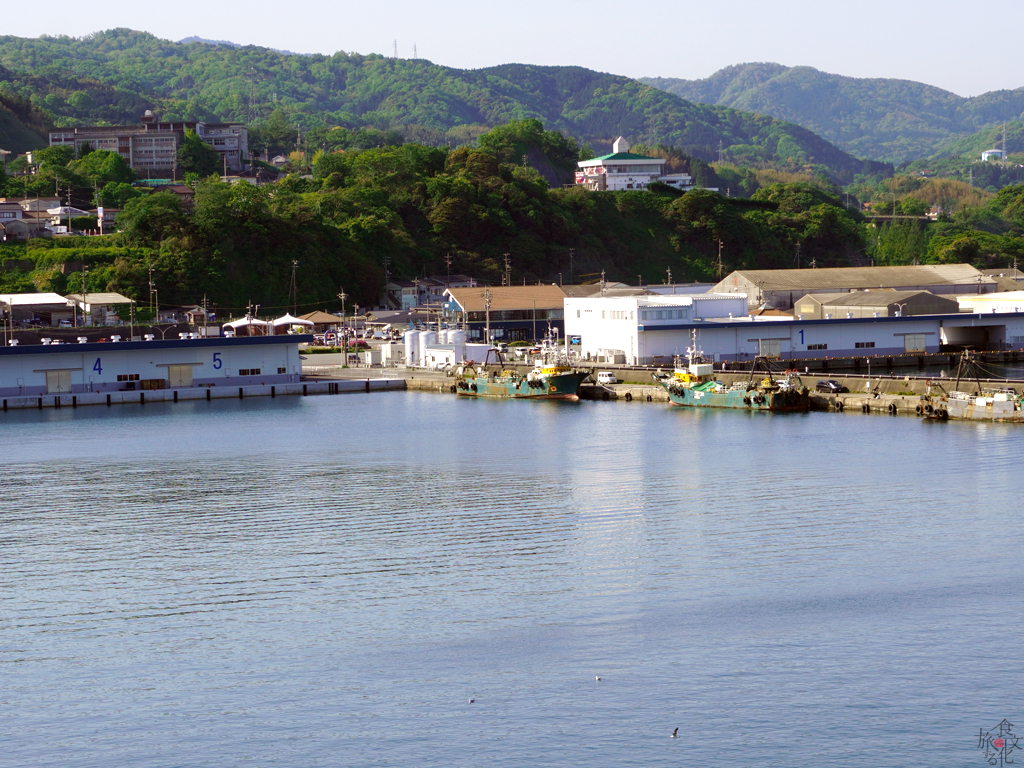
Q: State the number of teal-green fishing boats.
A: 2